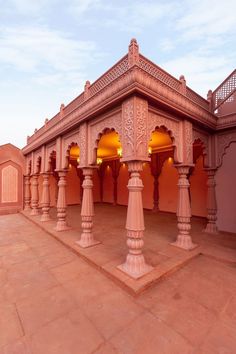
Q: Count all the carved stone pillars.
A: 8